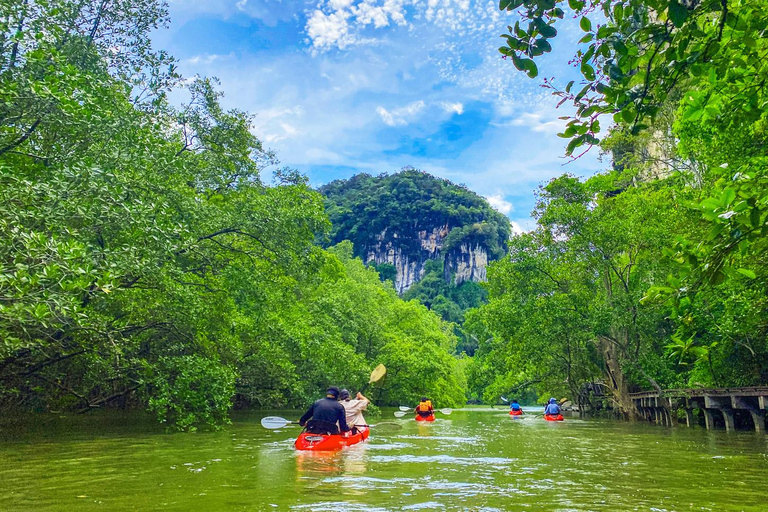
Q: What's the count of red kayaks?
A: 4